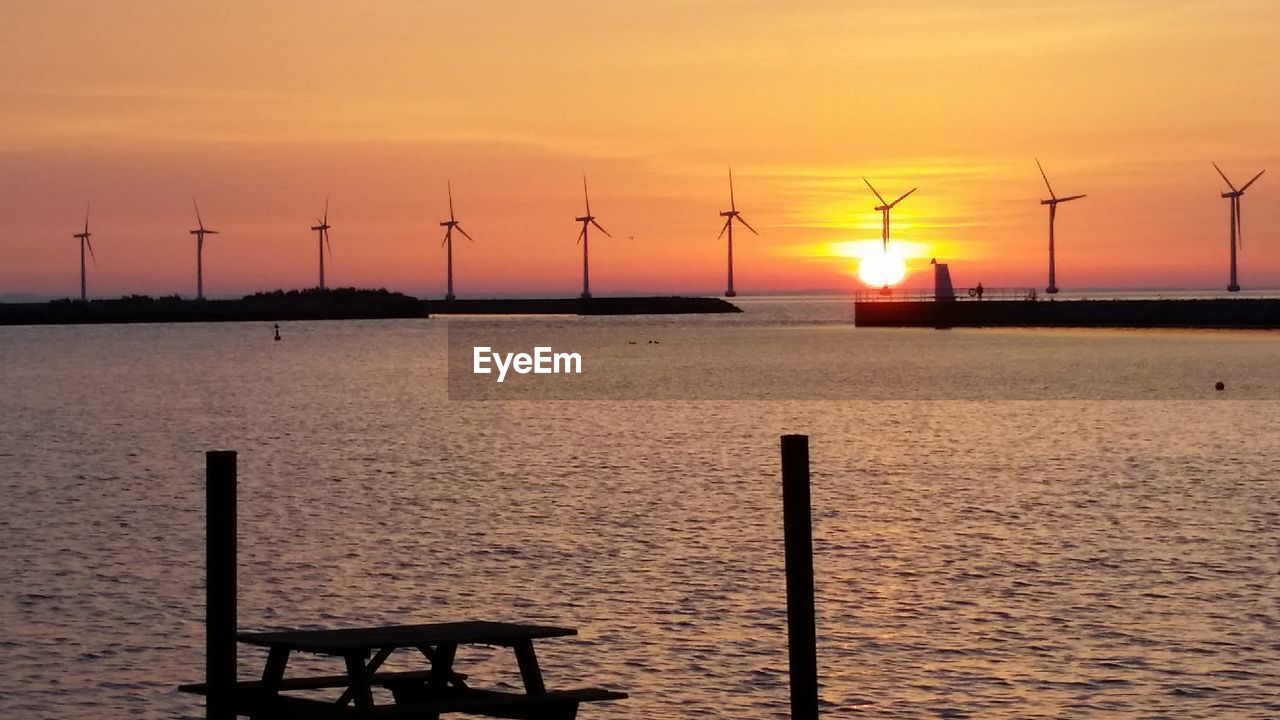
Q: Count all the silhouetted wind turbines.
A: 9